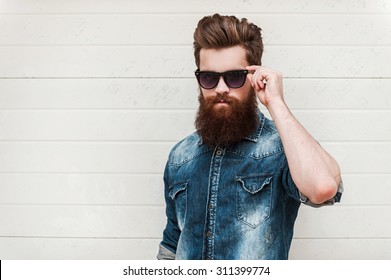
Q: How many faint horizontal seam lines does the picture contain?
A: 8